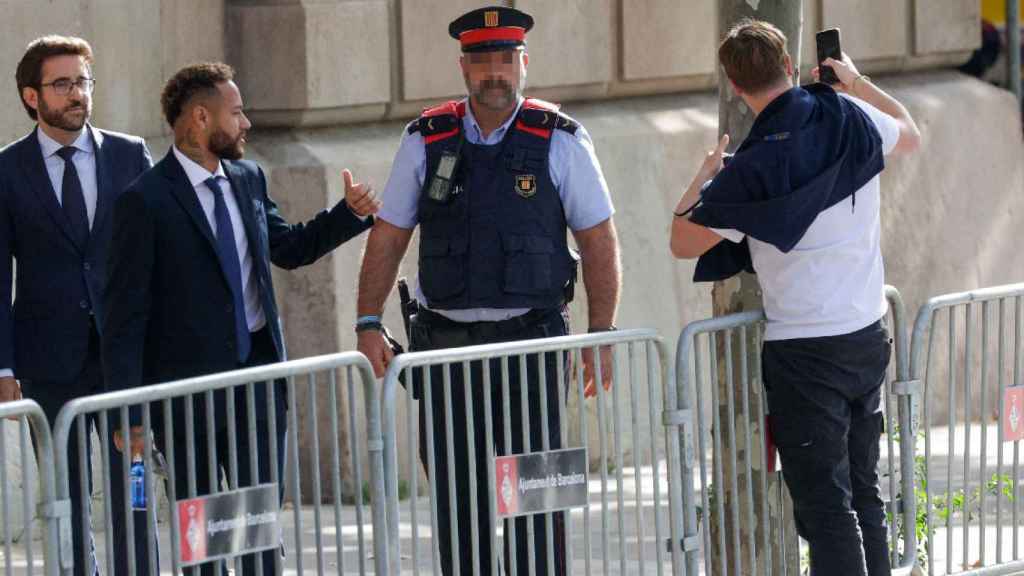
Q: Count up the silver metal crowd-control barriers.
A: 5